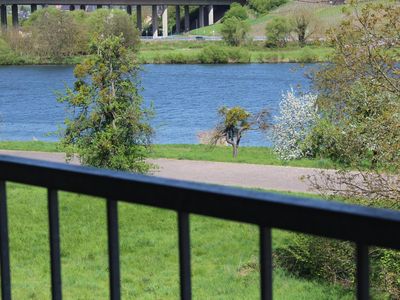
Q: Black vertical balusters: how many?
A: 6